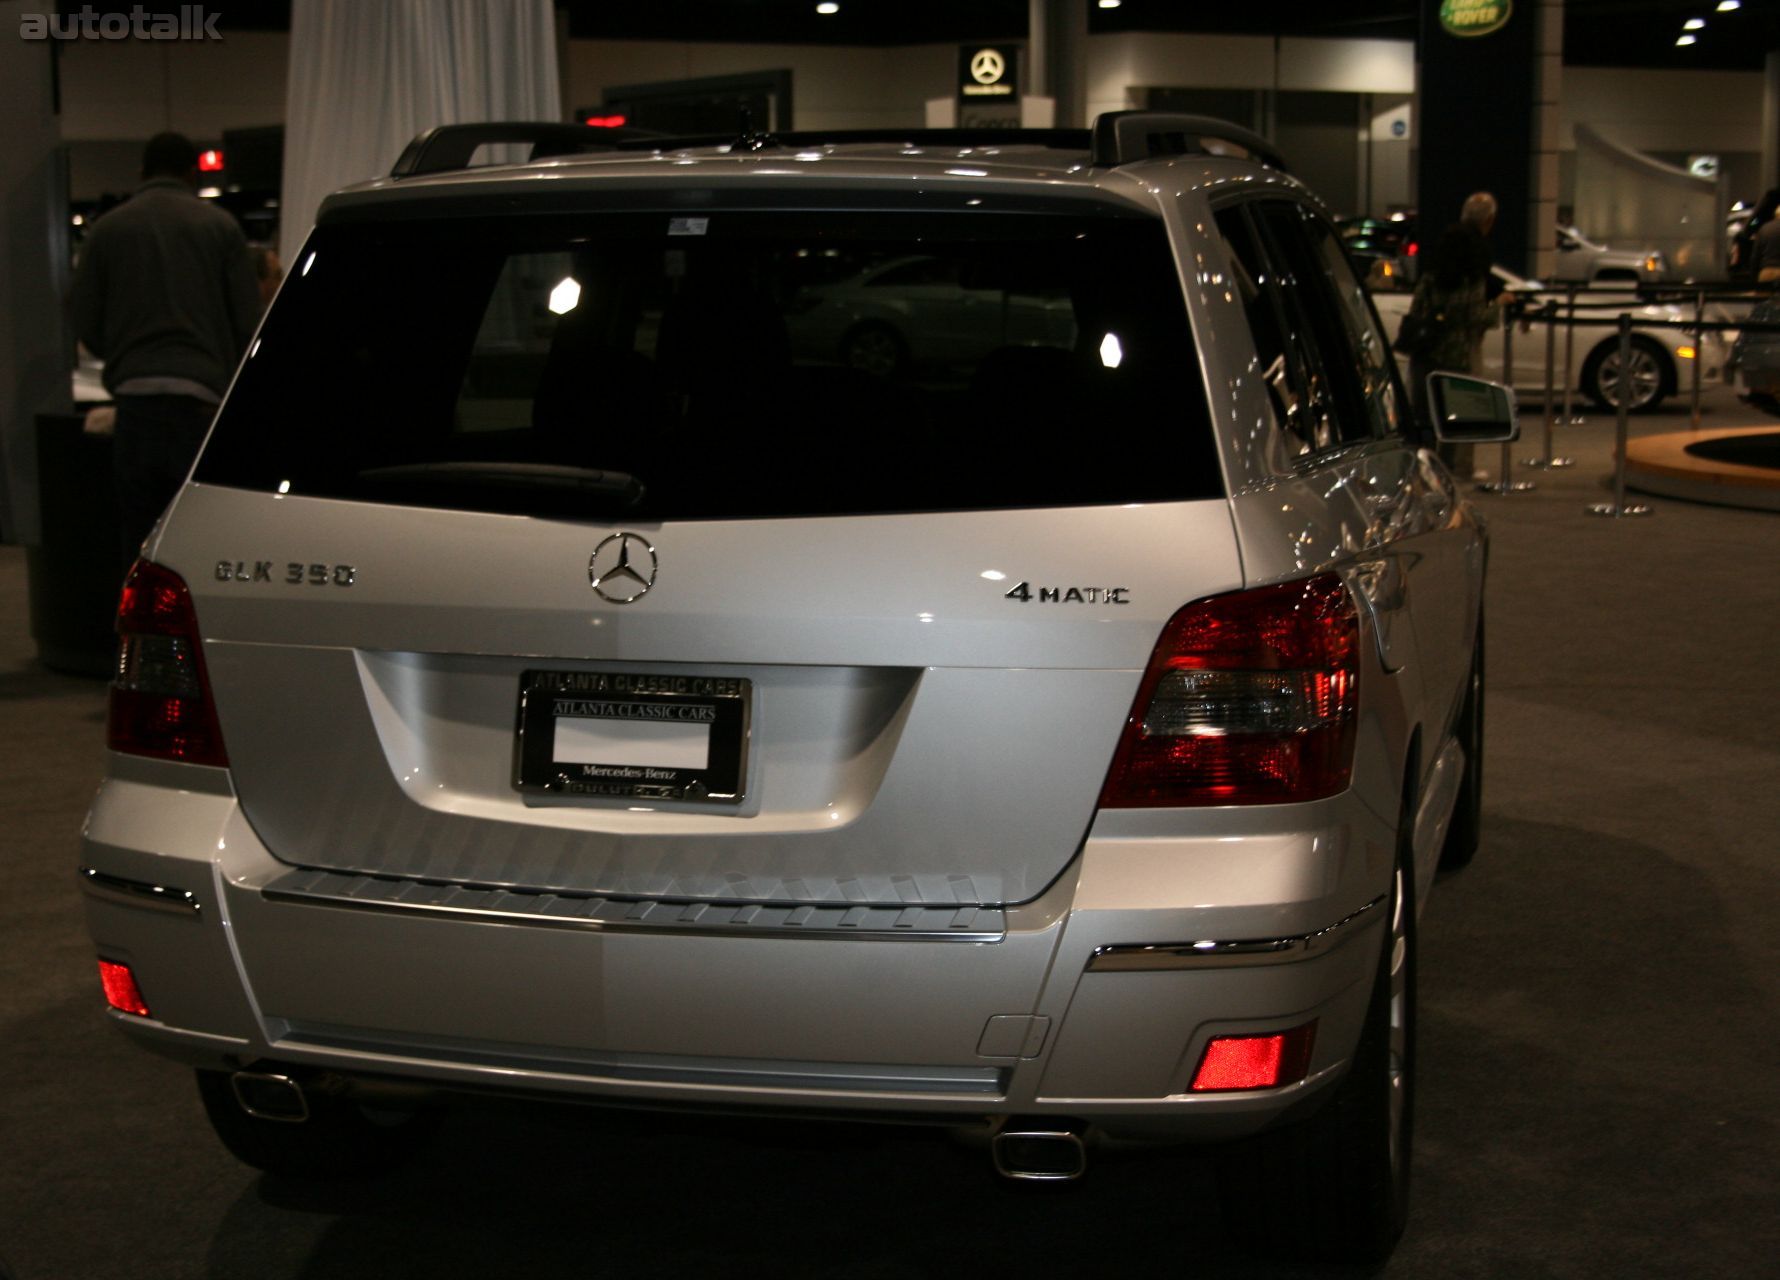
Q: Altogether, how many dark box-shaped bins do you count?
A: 1